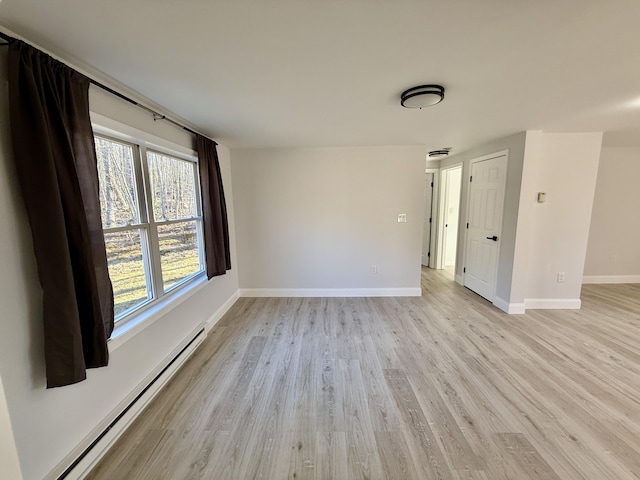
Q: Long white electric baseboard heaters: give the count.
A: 1